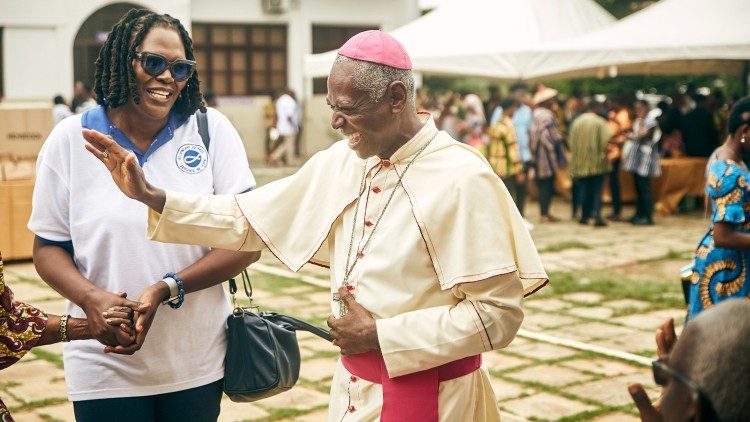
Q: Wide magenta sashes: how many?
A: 1